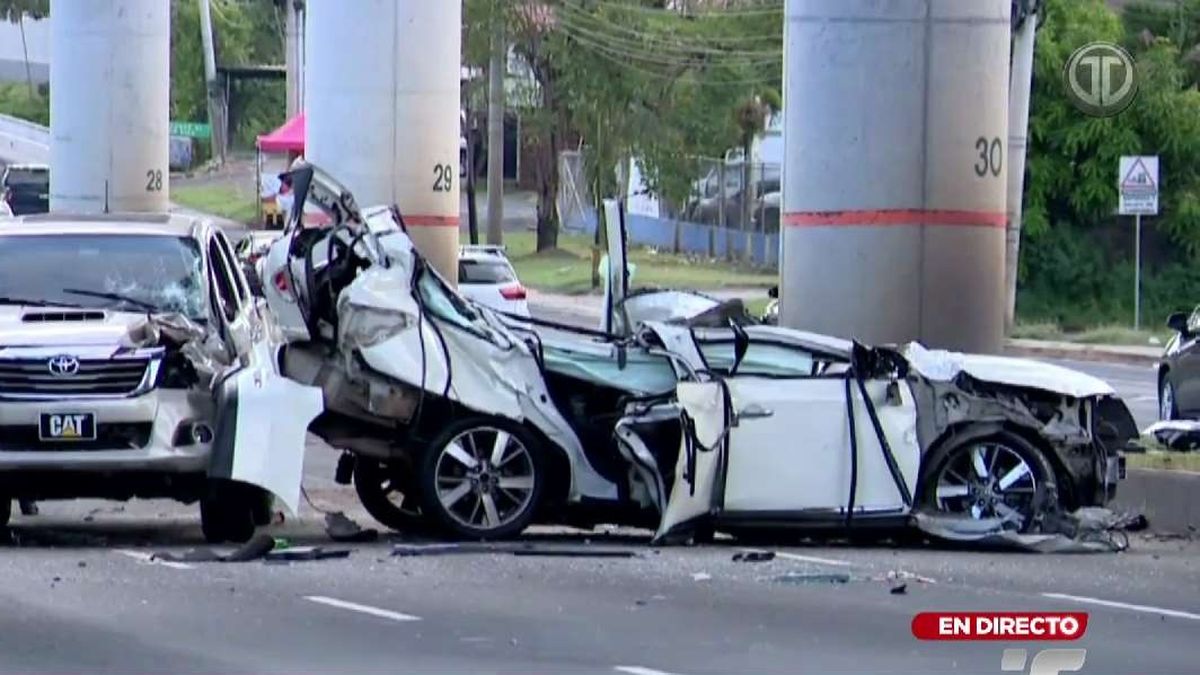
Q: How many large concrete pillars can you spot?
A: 3